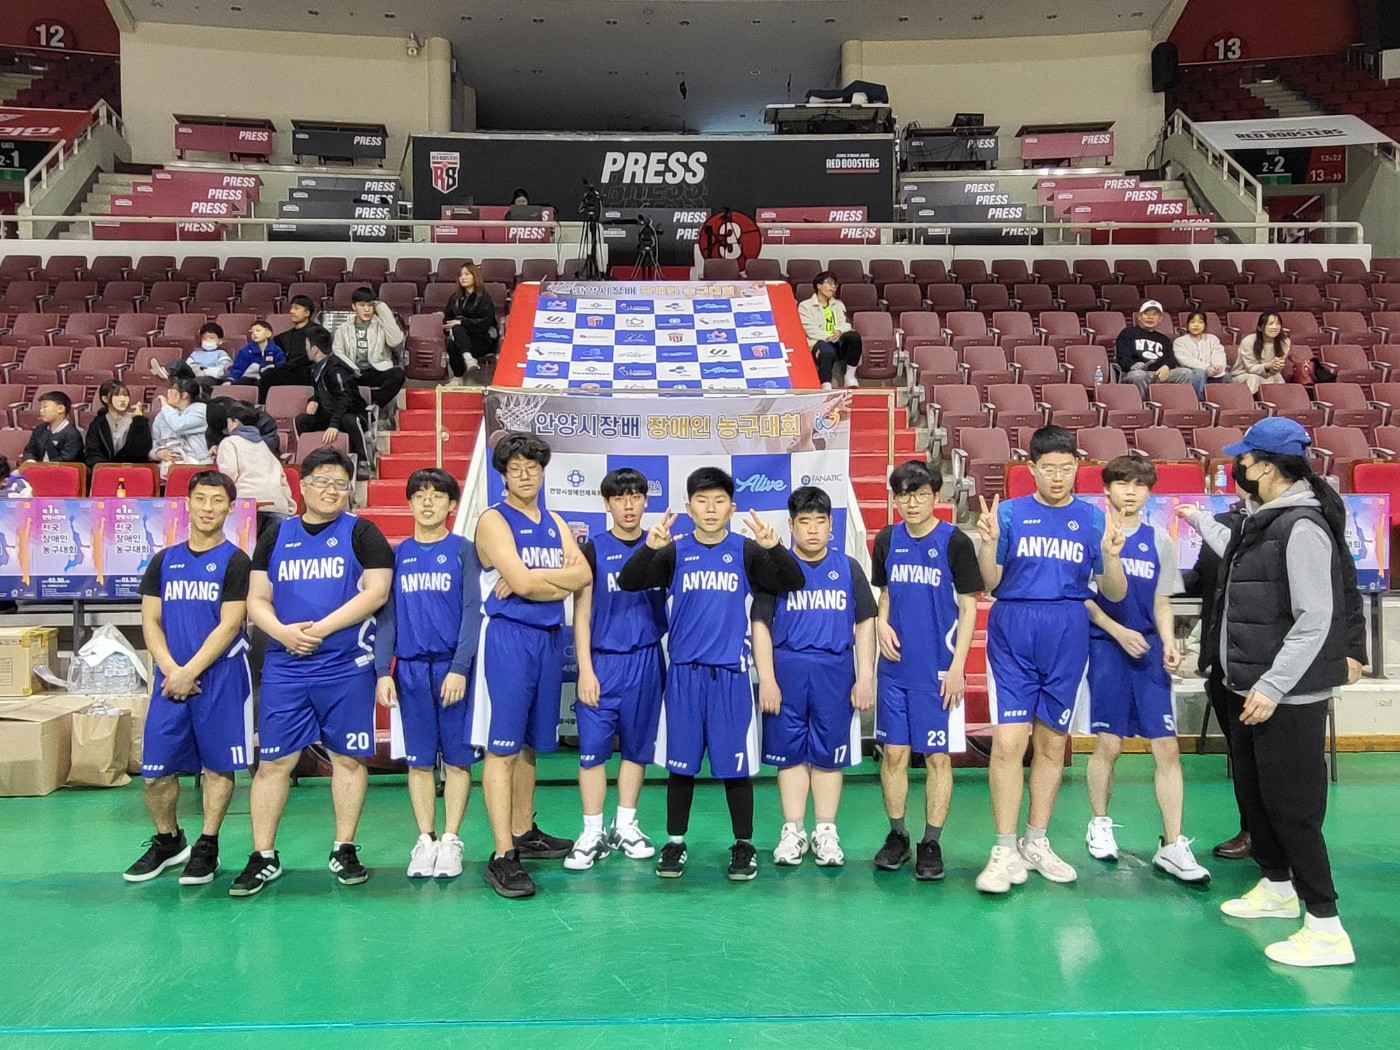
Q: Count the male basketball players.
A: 10